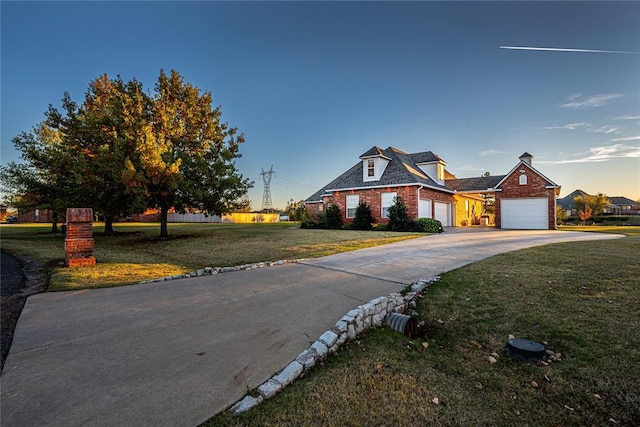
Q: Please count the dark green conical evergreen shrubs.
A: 3